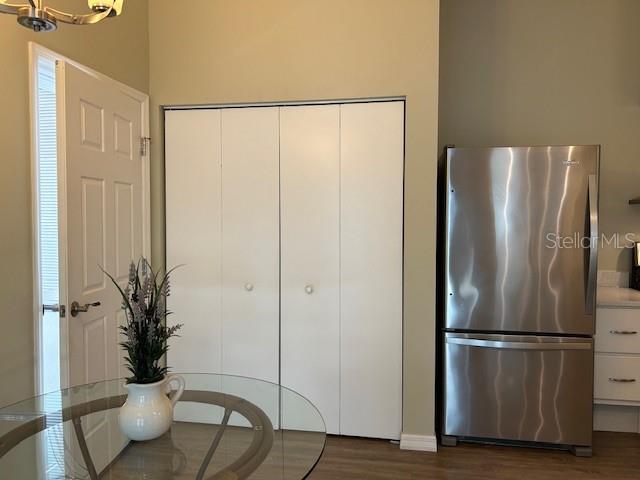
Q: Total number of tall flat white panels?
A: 4